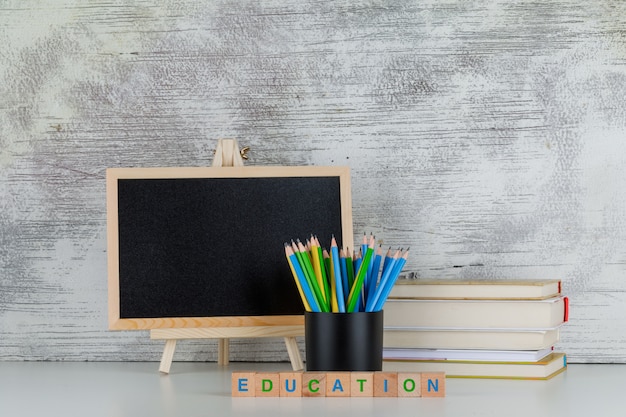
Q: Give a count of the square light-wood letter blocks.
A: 9